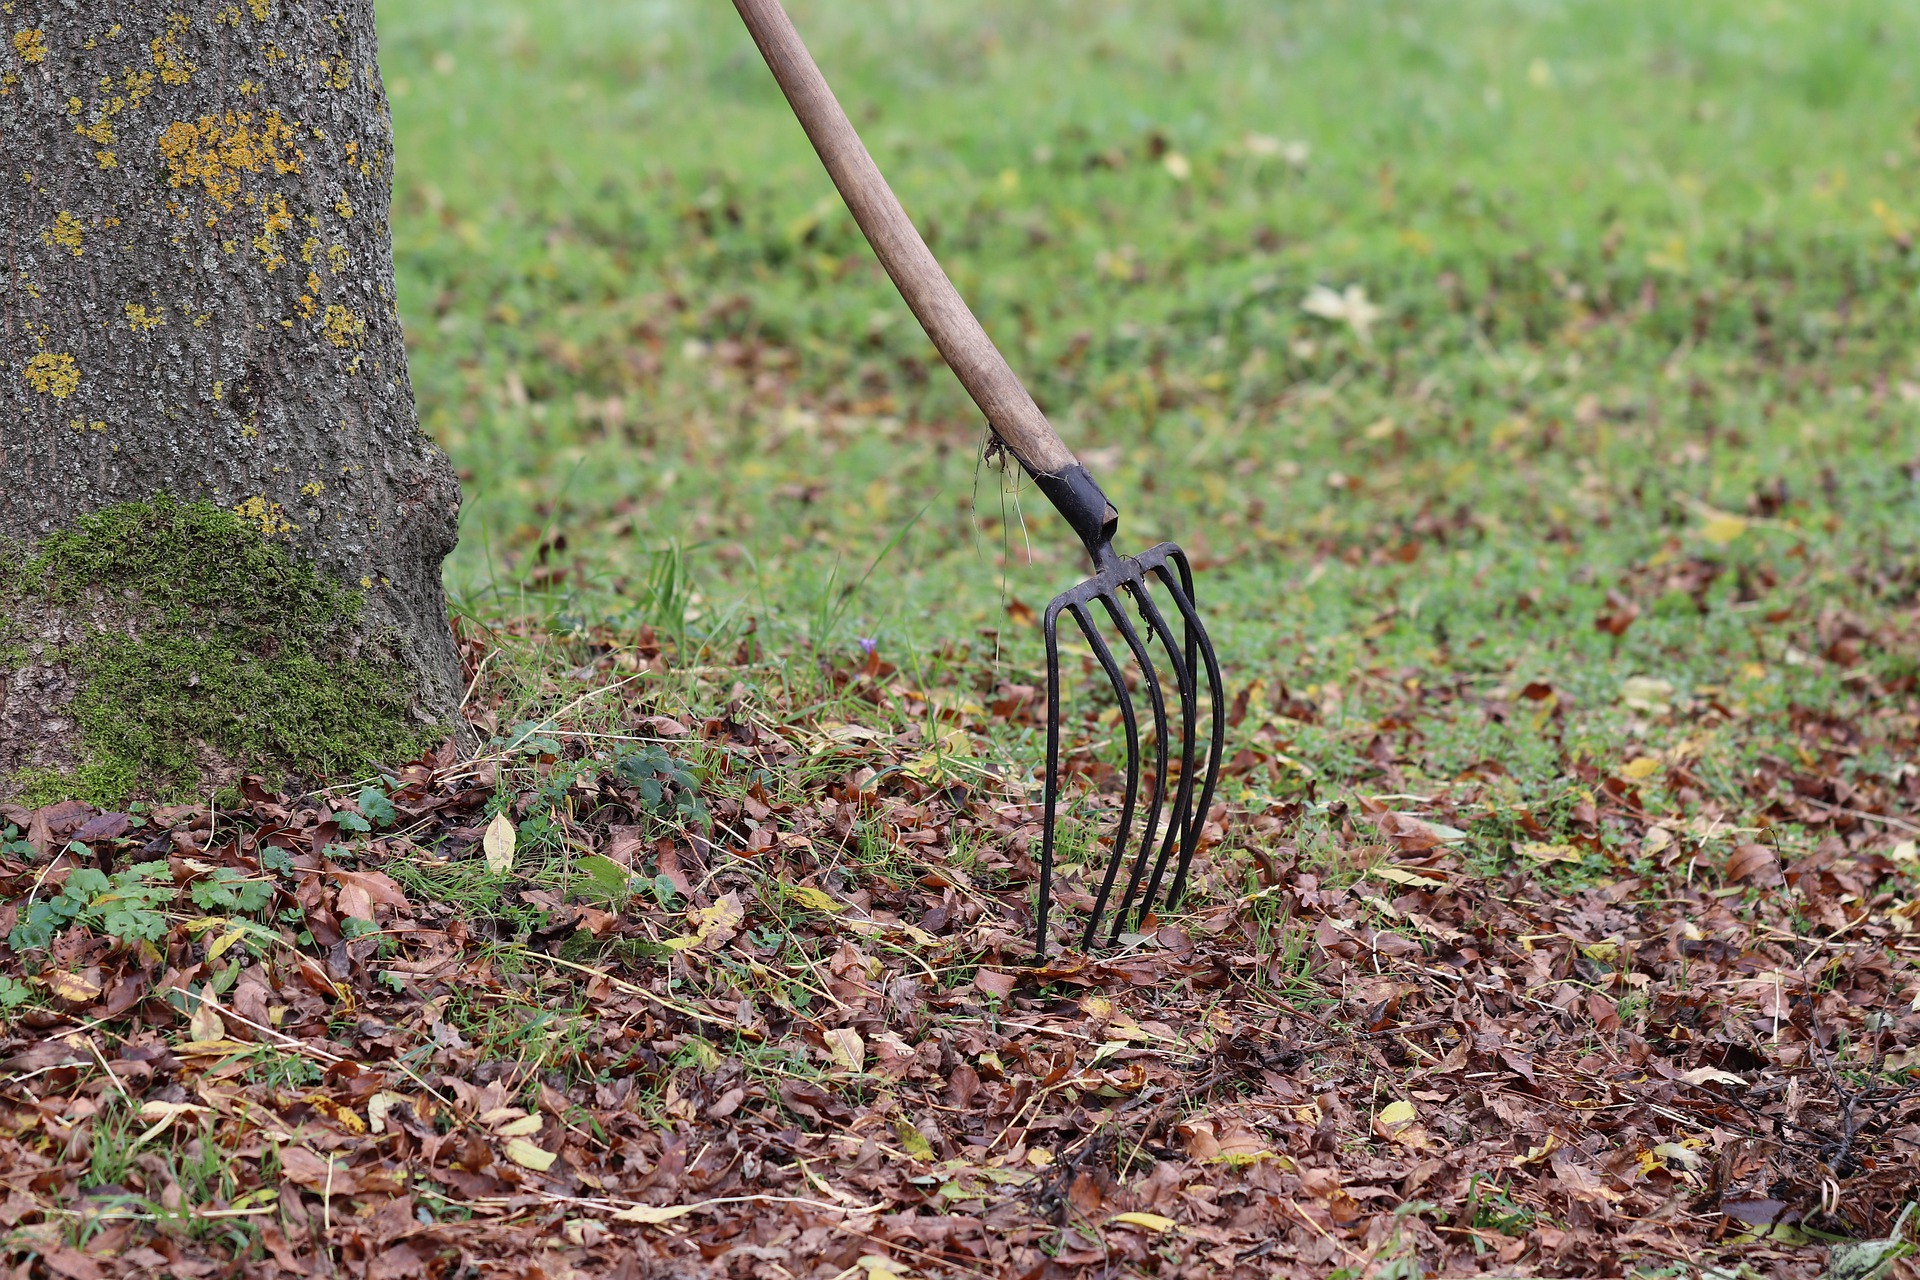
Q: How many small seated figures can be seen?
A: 0